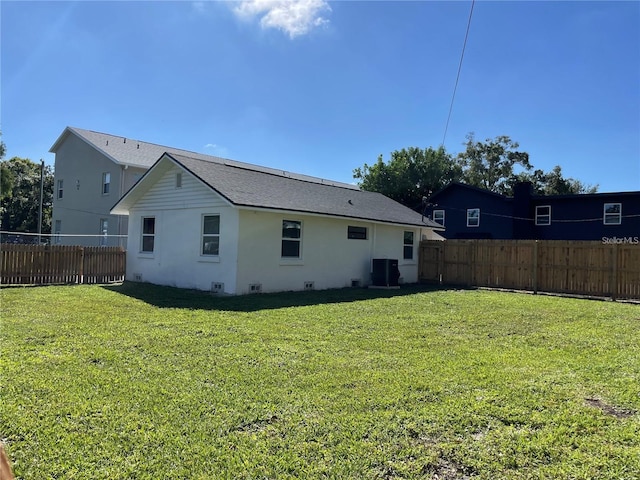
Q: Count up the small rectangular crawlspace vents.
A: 5